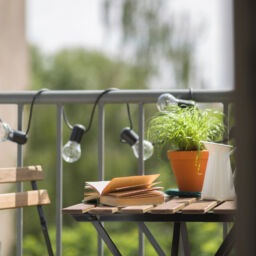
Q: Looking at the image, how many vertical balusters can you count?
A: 5